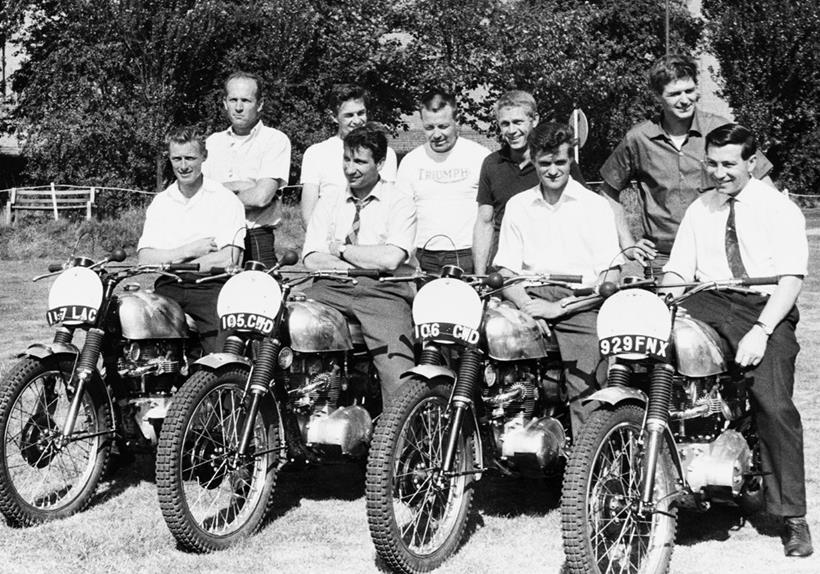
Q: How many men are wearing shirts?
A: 9